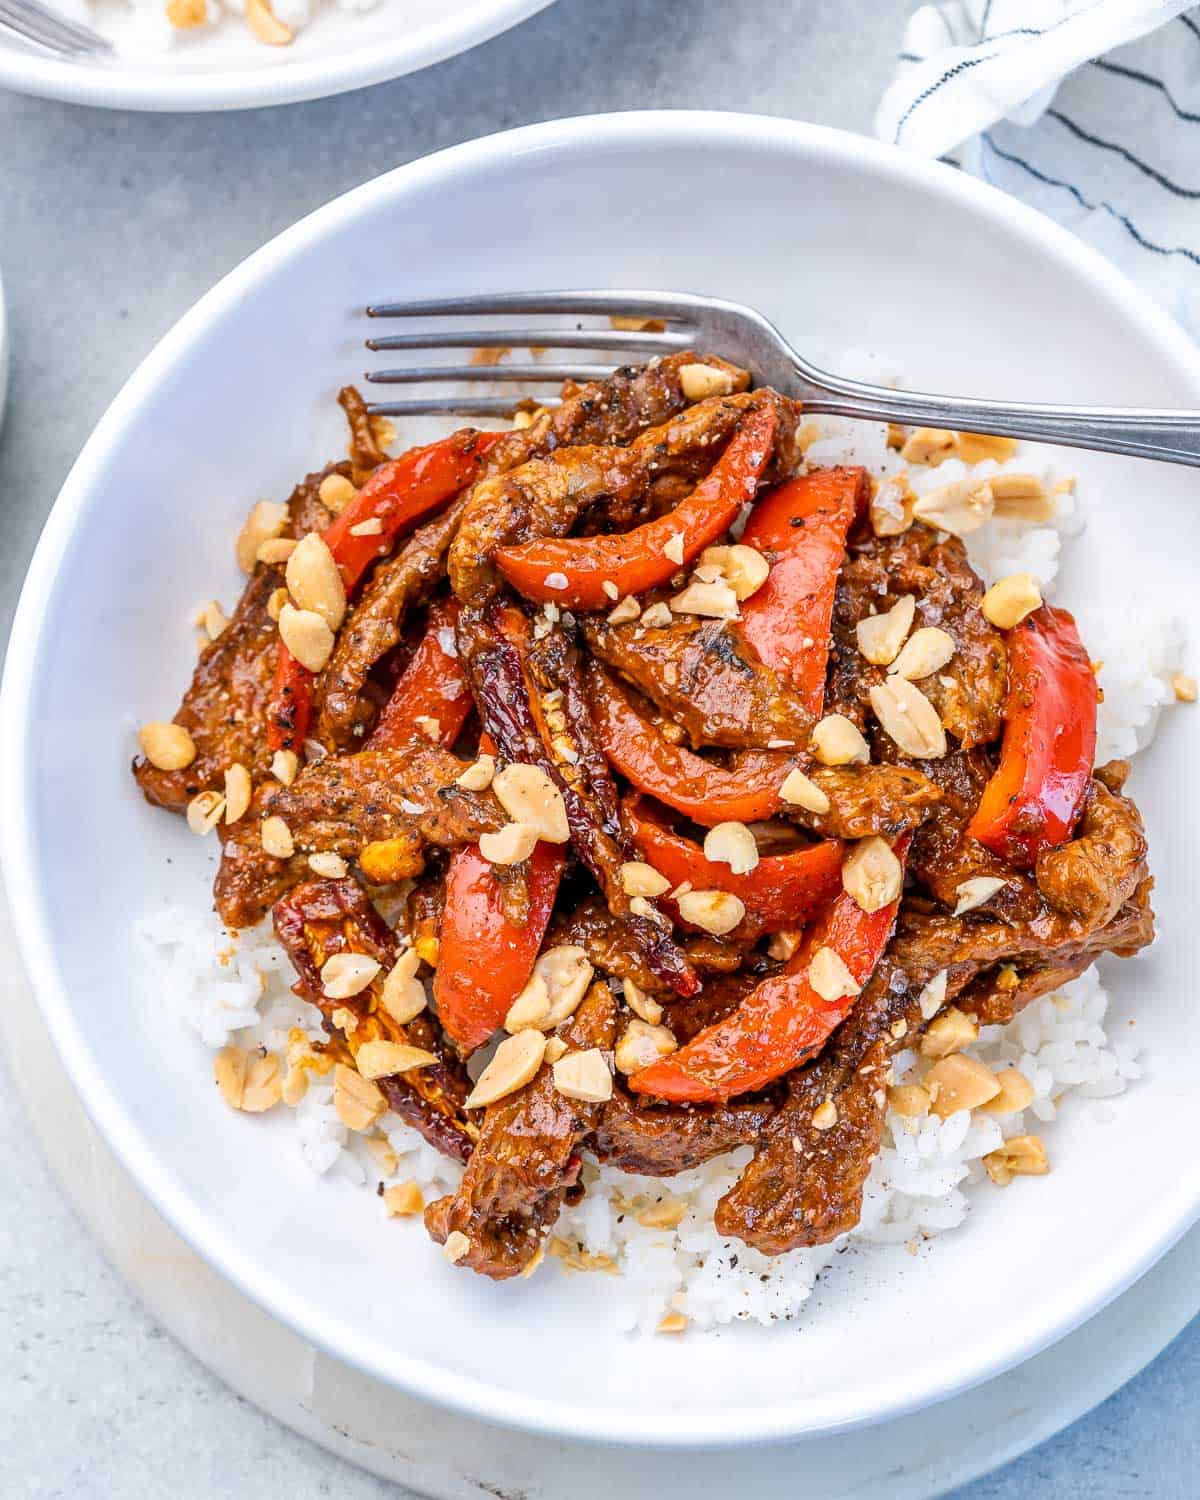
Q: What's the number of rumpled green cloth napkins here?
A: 0